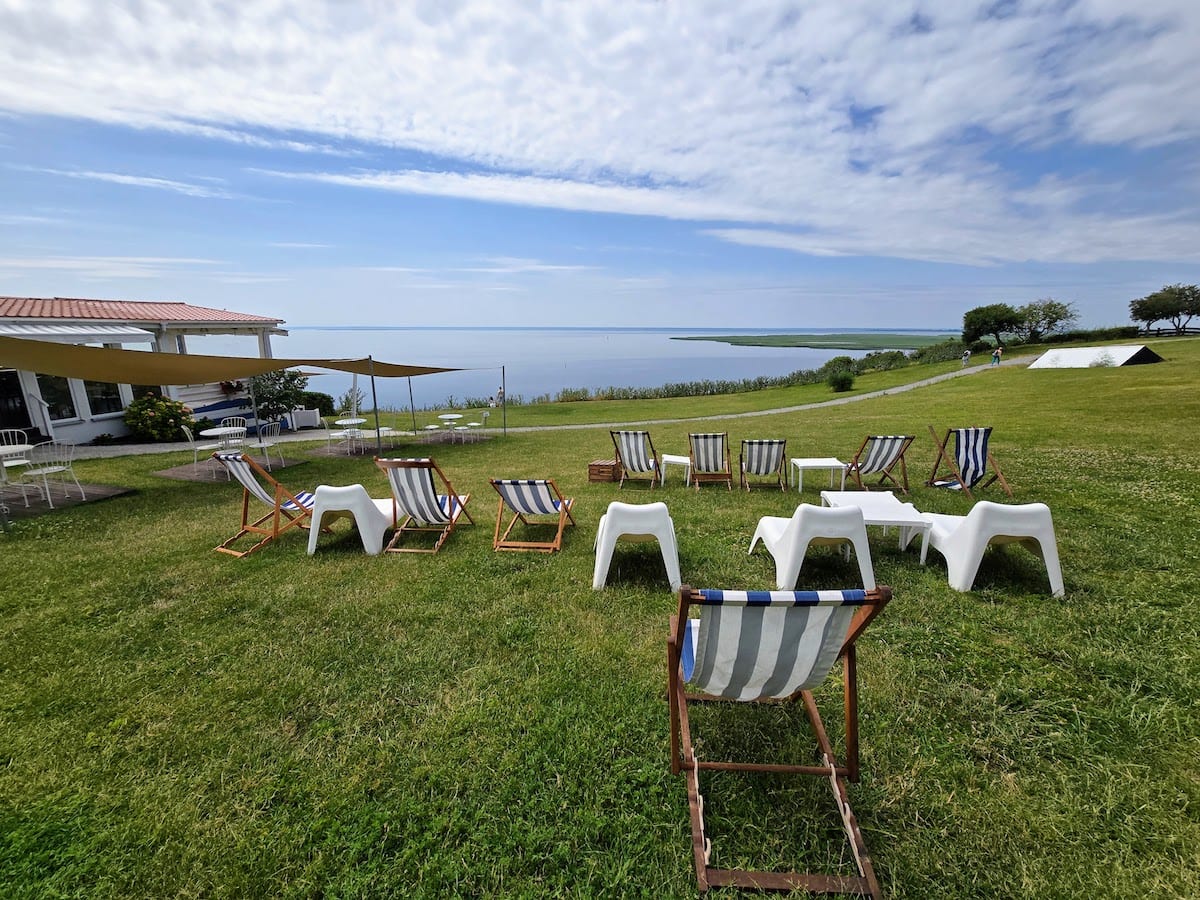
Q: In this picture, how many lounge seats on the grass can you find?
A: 13